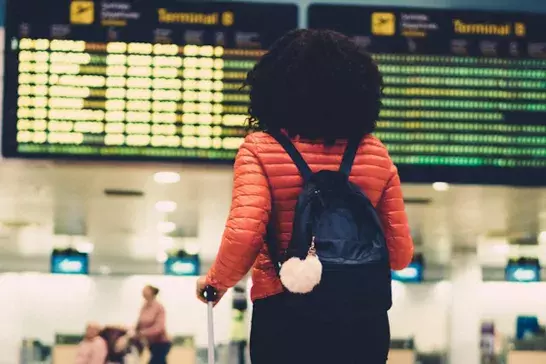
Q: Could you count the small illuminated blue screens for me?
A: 4